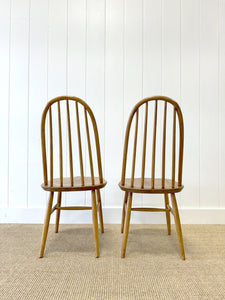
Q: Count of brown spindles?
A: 10